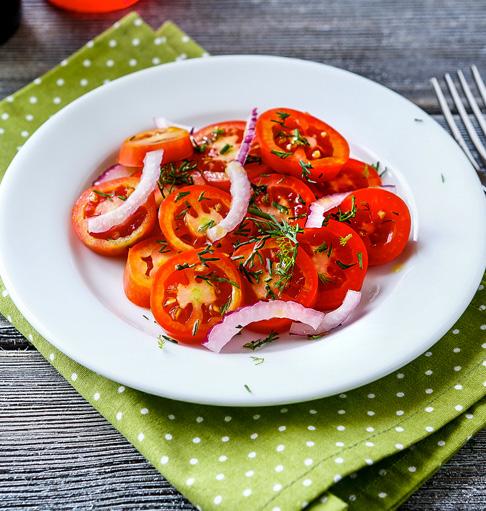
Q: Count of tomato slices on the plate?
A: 12